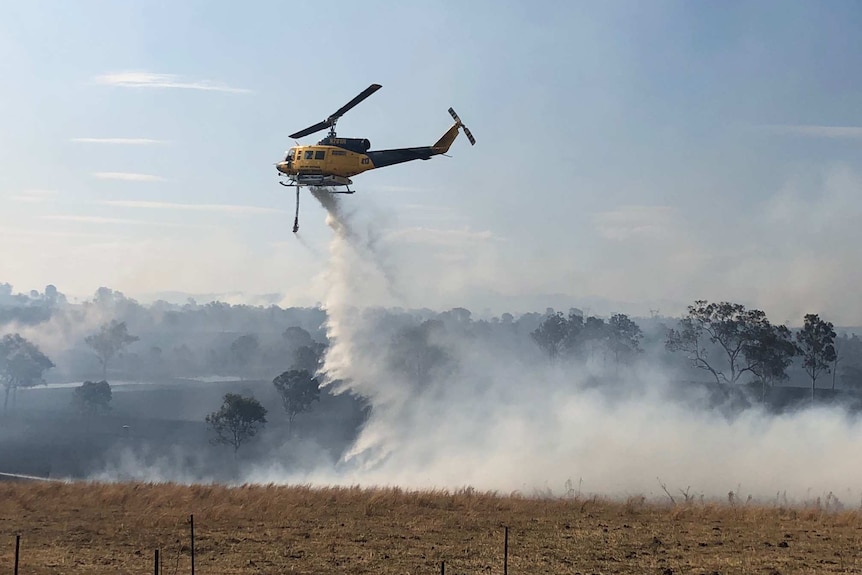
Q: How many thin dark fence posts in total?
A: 5